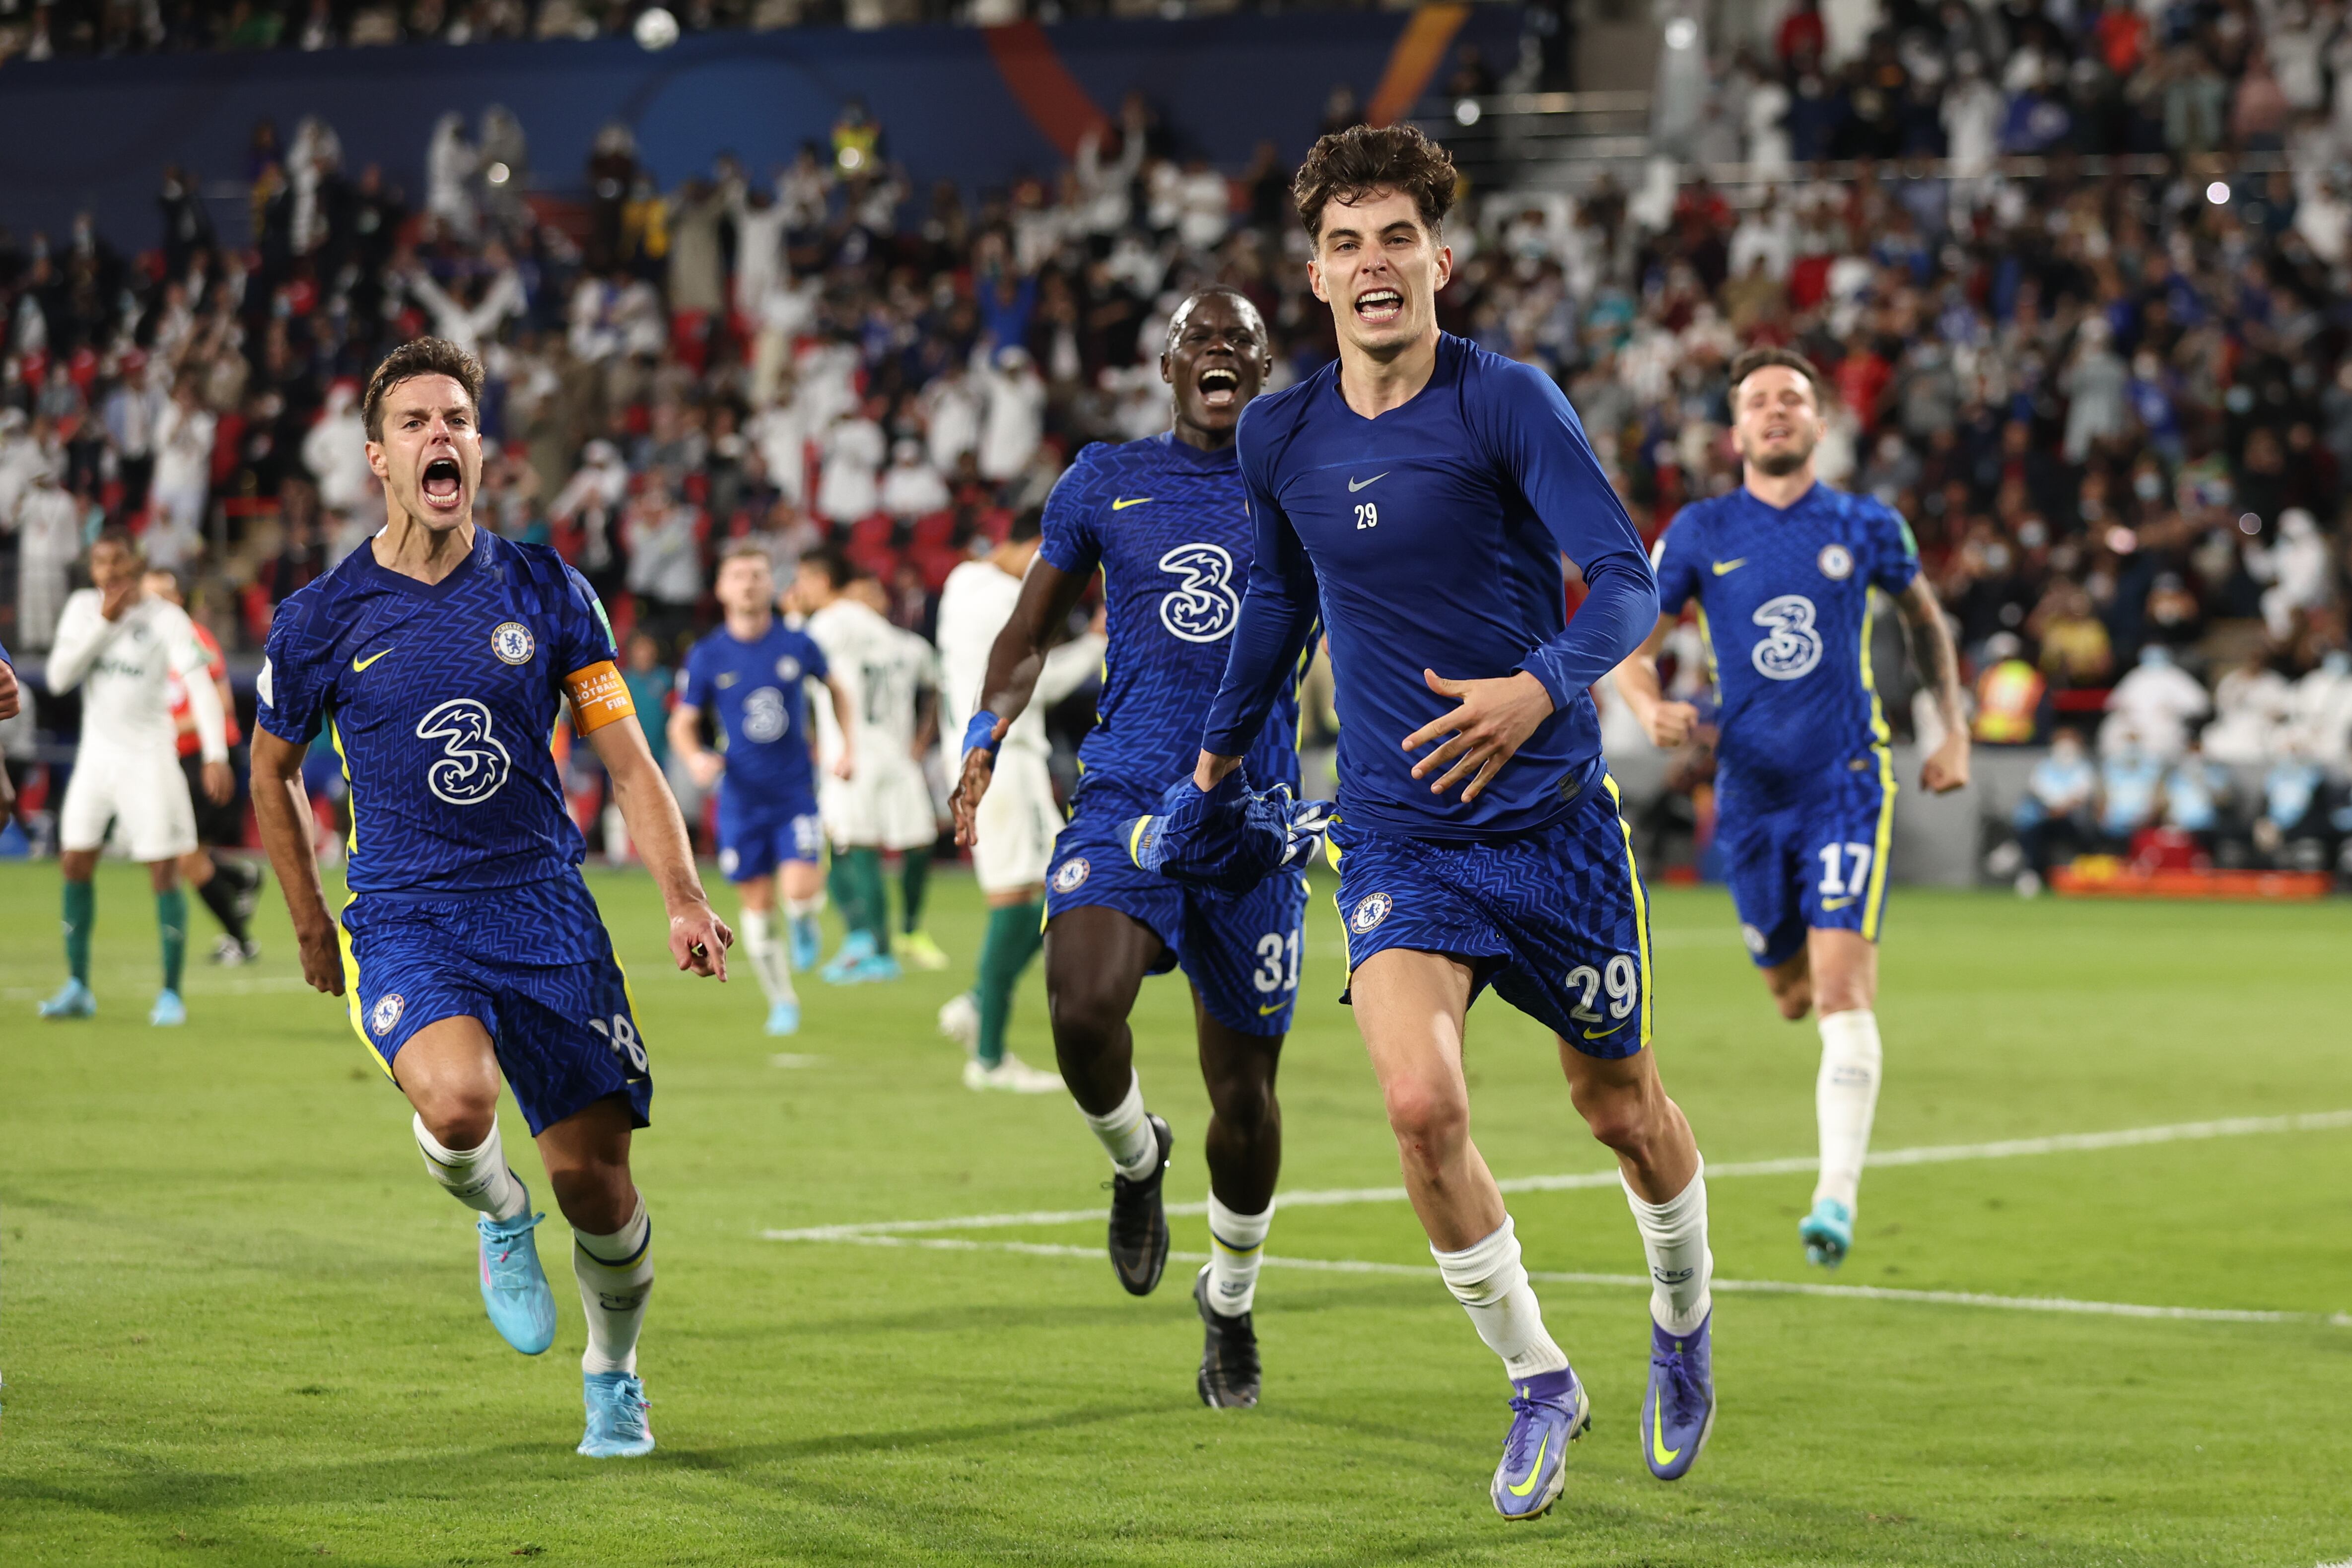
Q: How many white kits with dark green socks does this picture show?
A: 4